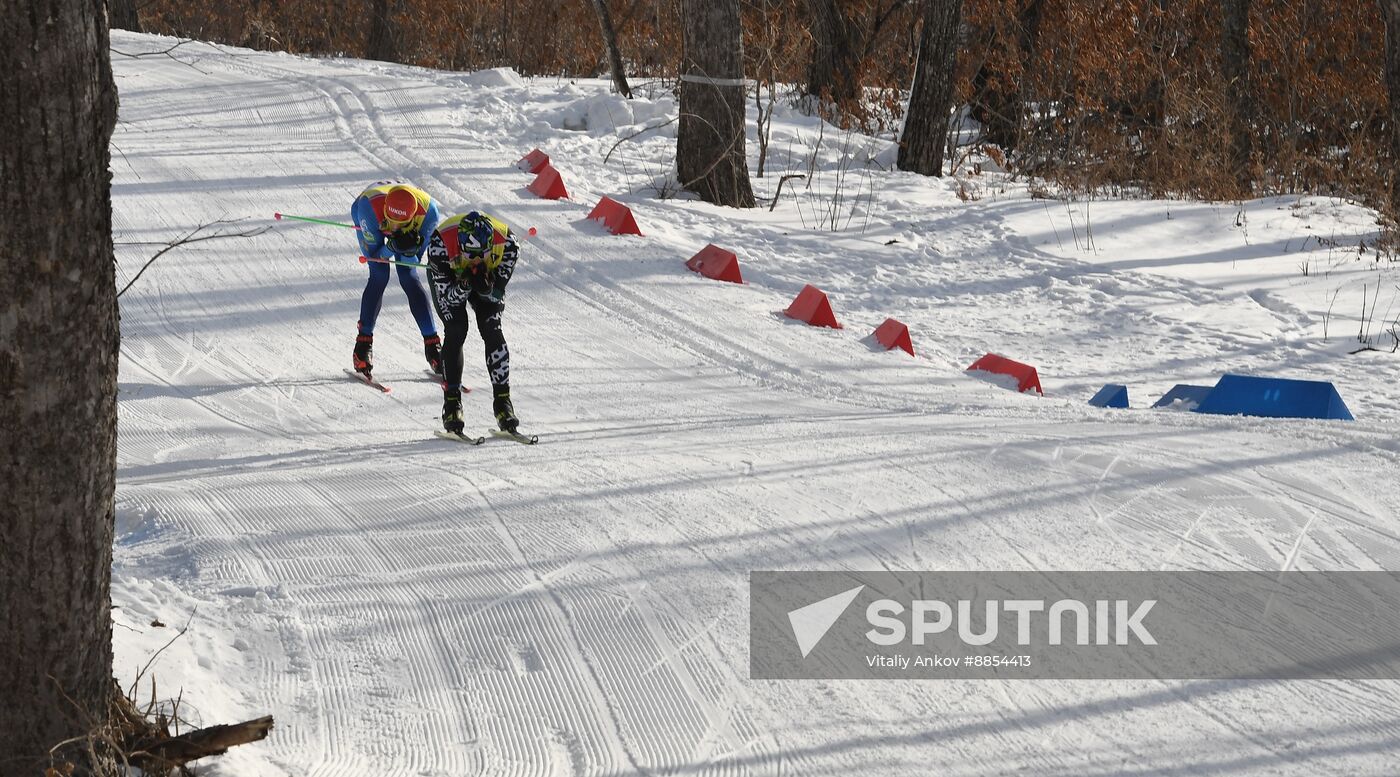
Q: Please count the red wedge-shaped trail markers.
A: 7